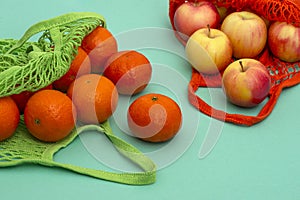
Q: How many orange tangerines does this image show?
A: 8